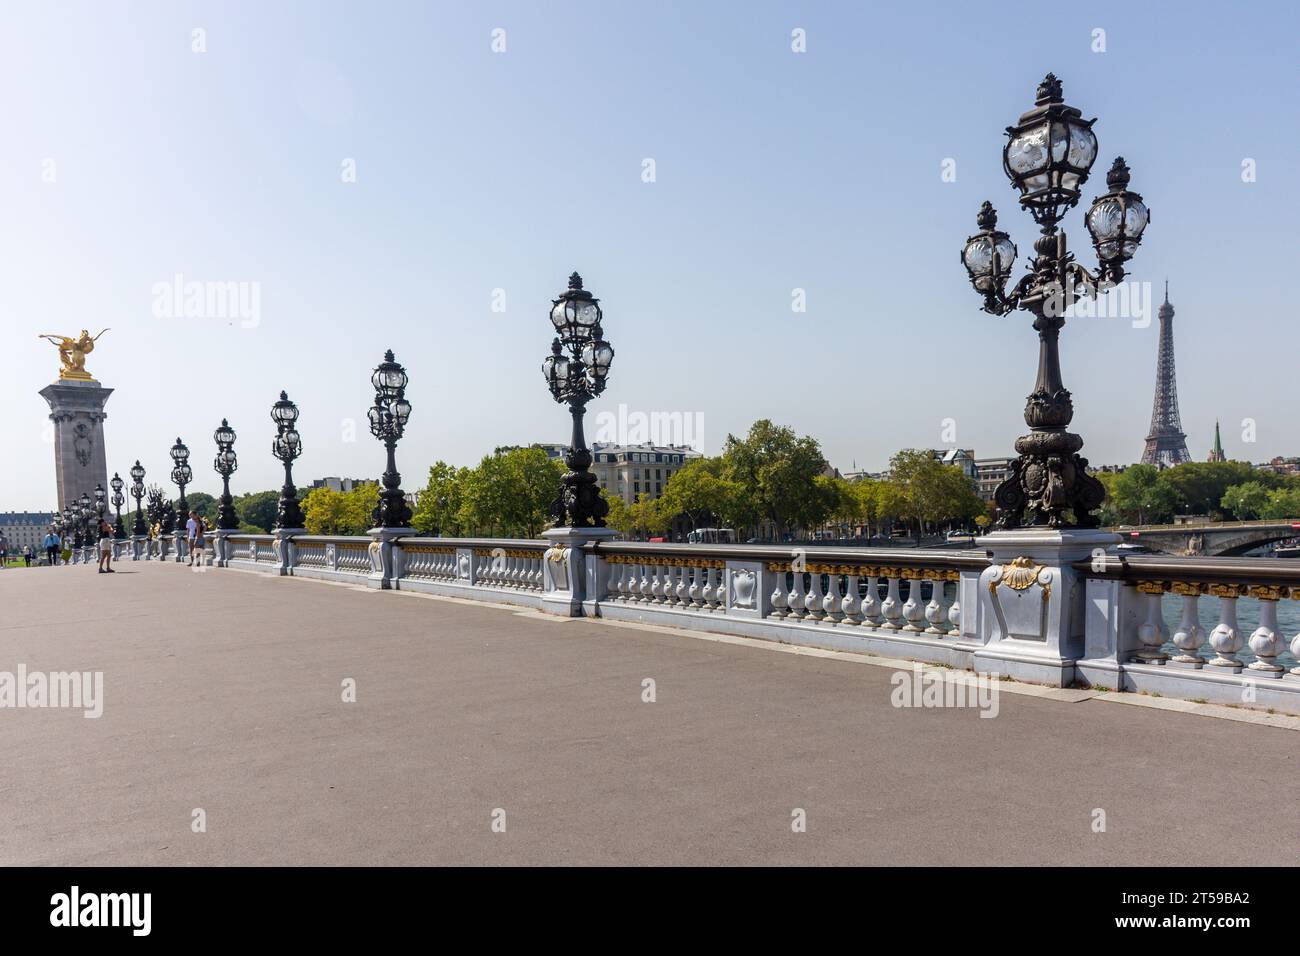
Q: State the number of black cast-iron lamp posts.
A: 13